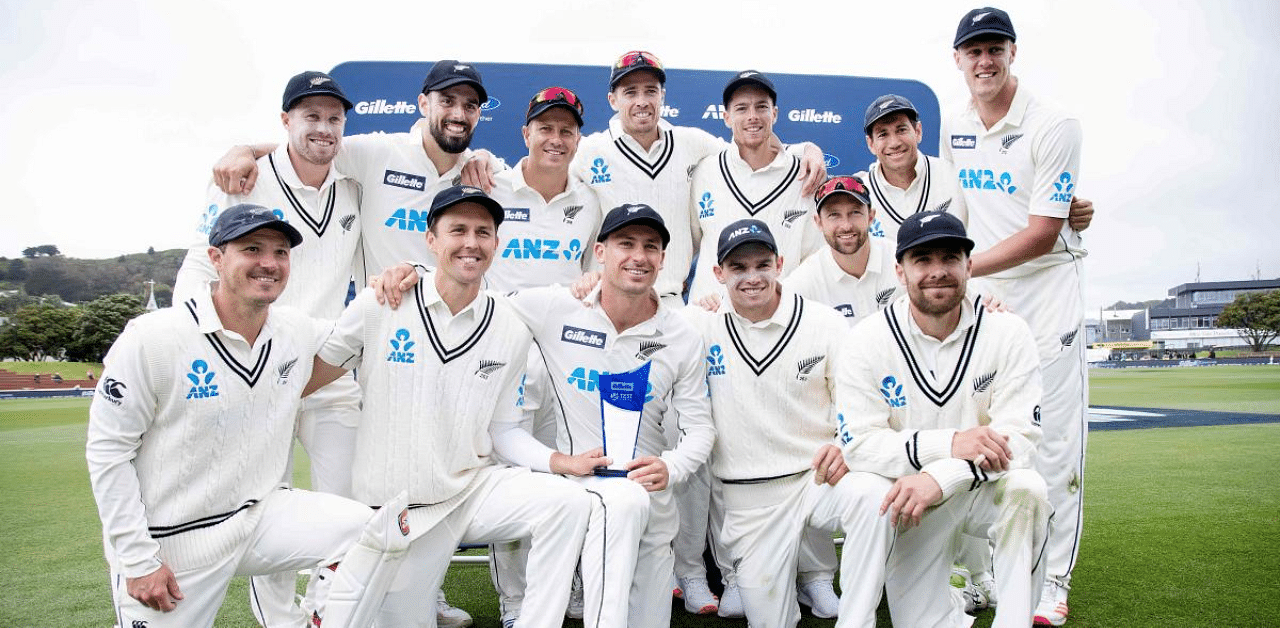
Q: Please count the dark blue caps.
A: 13